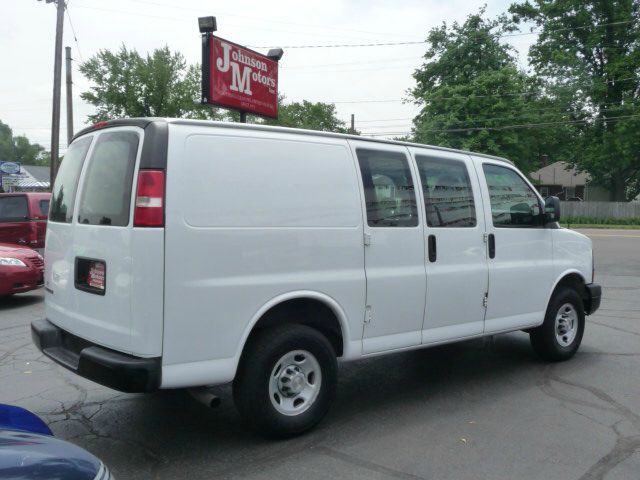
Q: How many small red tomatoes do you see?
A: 0